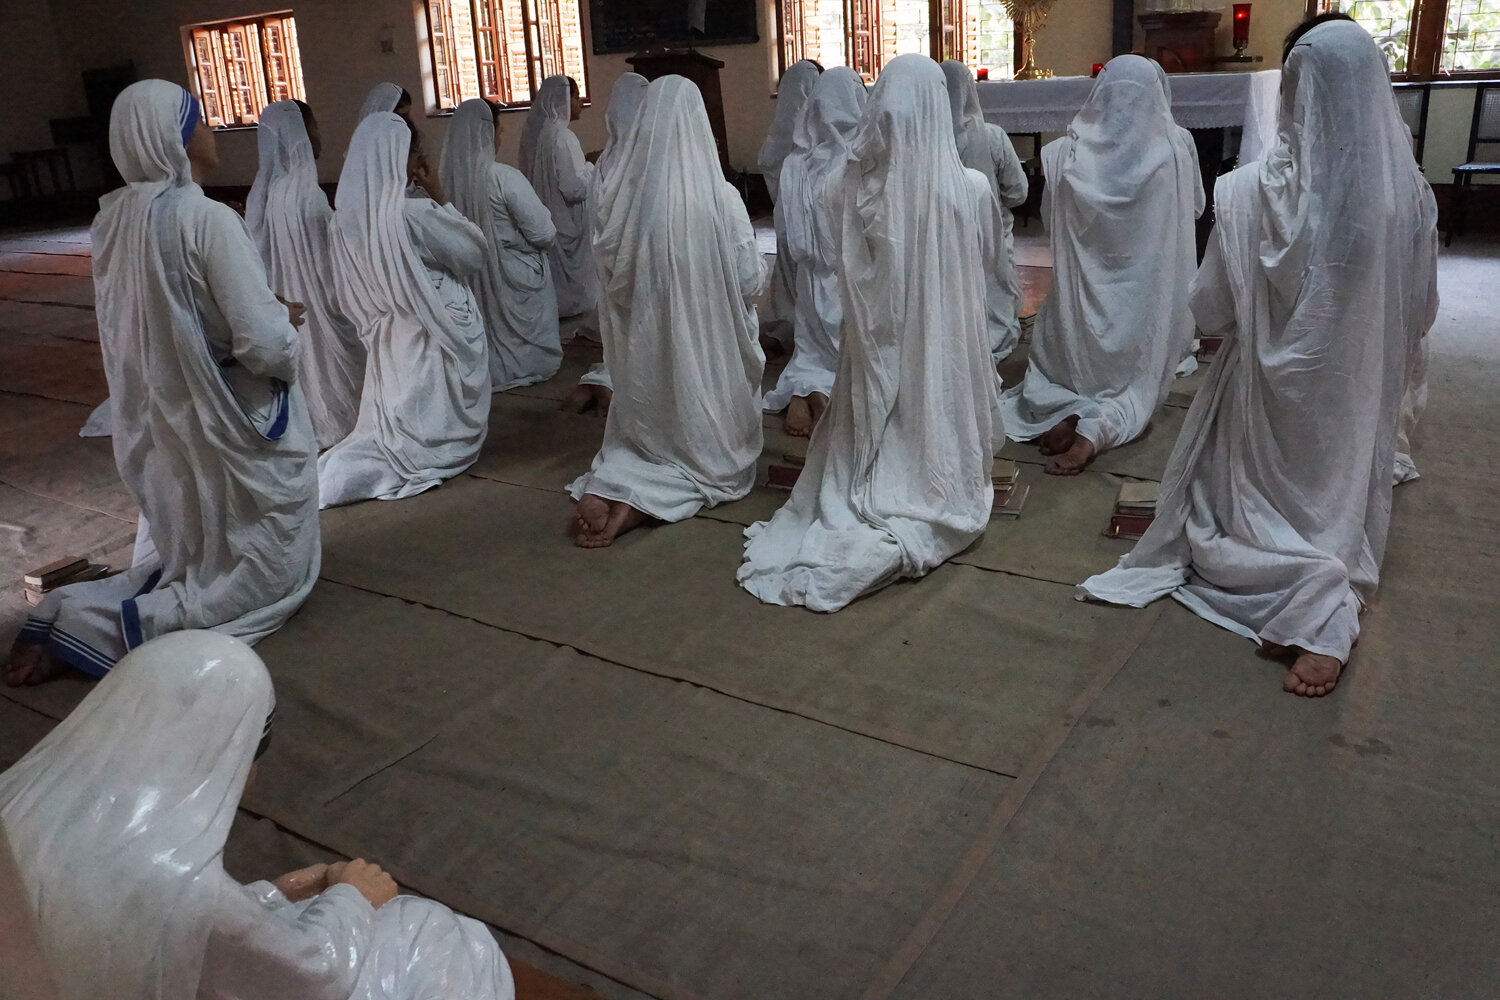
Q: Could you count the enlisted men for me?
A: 0